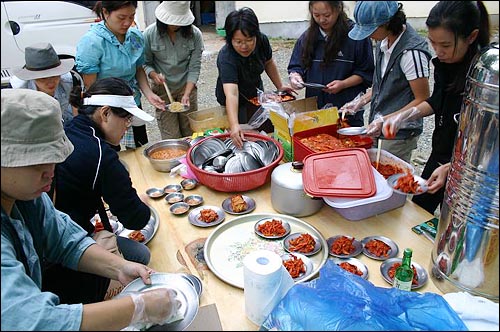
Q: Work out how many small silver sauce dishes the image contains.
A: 6